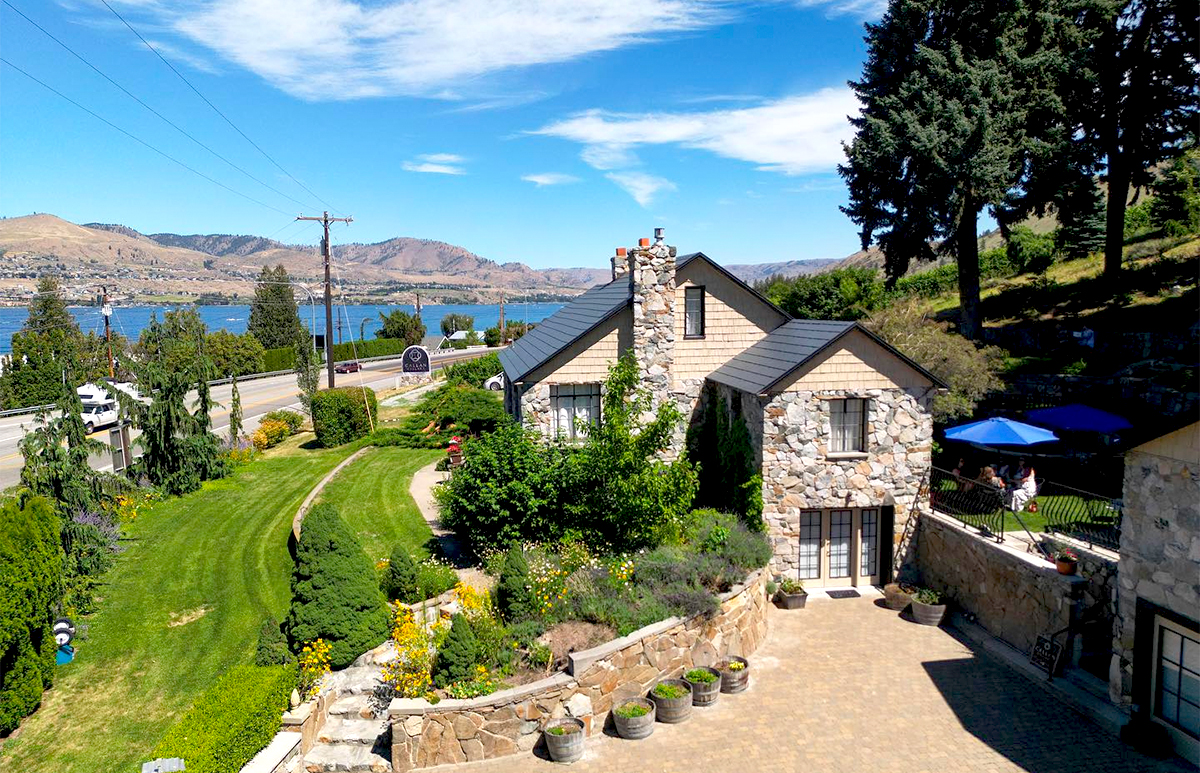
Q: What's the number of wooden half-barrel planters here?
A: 7